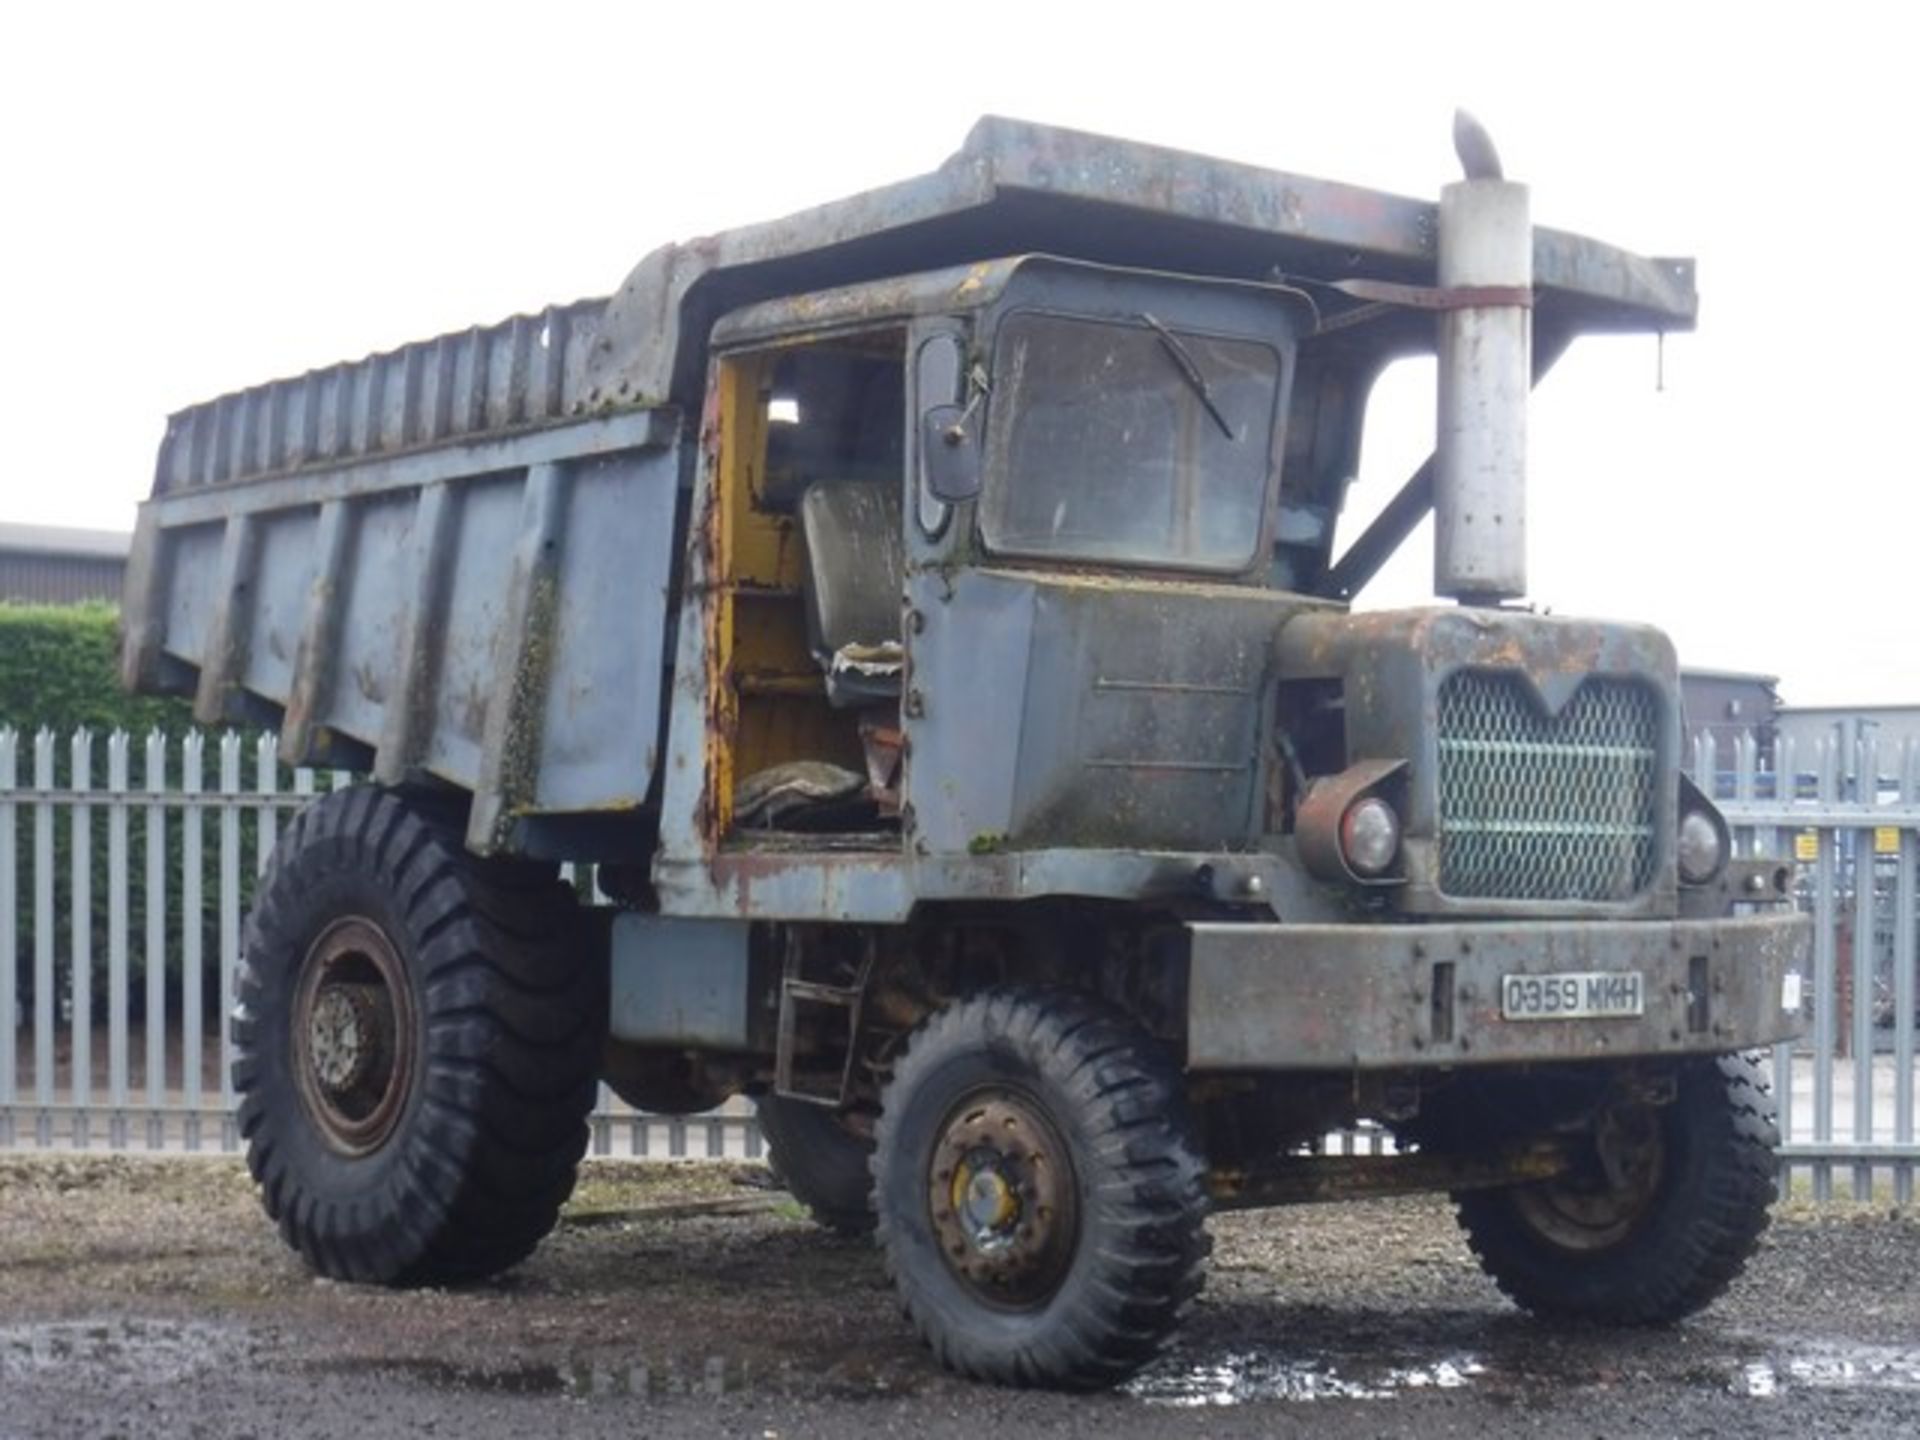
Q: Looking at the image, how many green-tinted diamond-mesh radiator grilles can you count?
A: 1